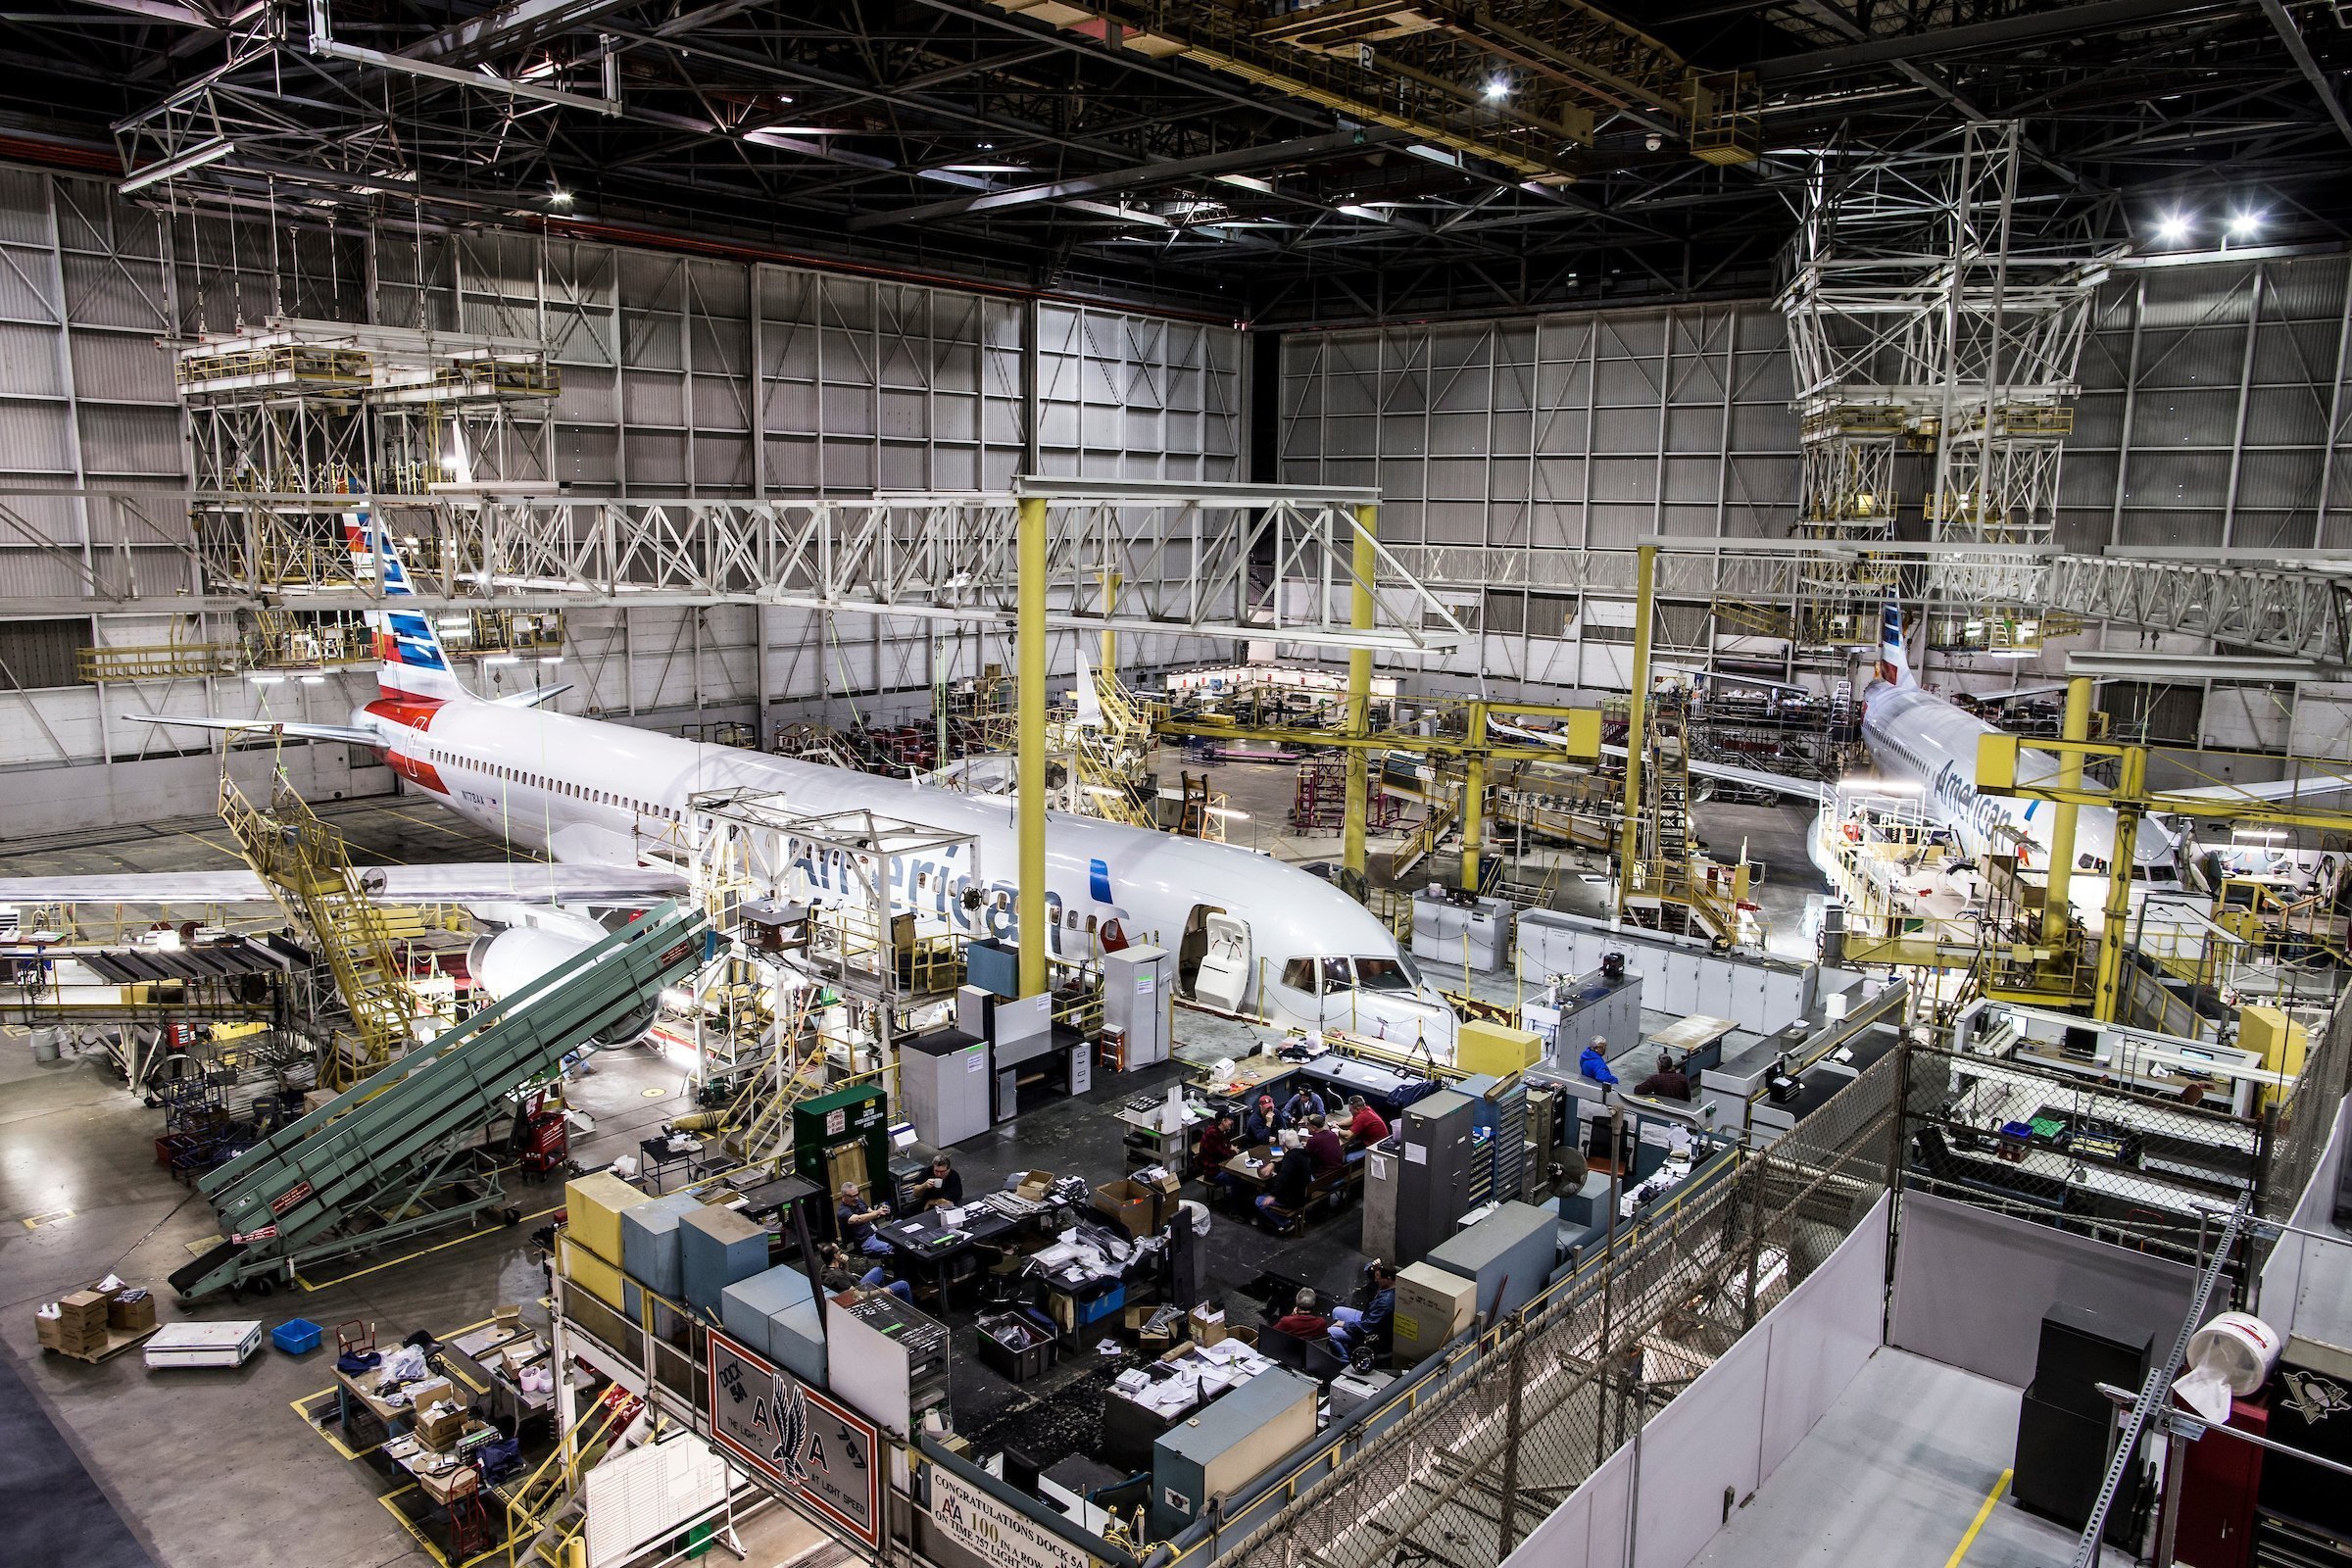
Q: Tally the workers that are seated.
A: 13